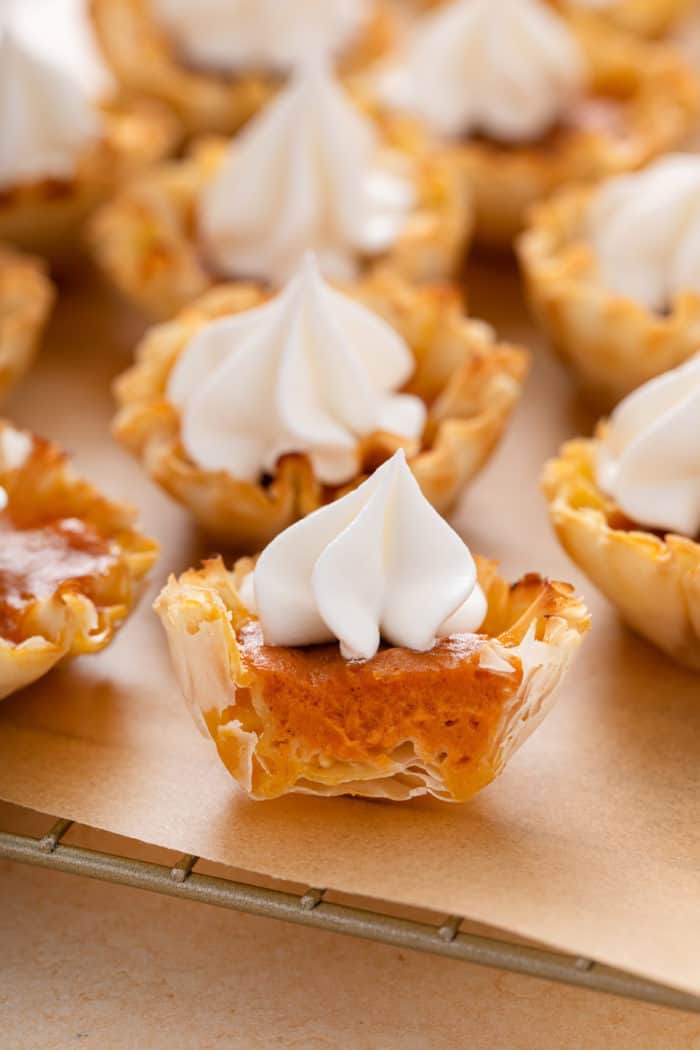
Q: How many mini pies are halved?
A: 1